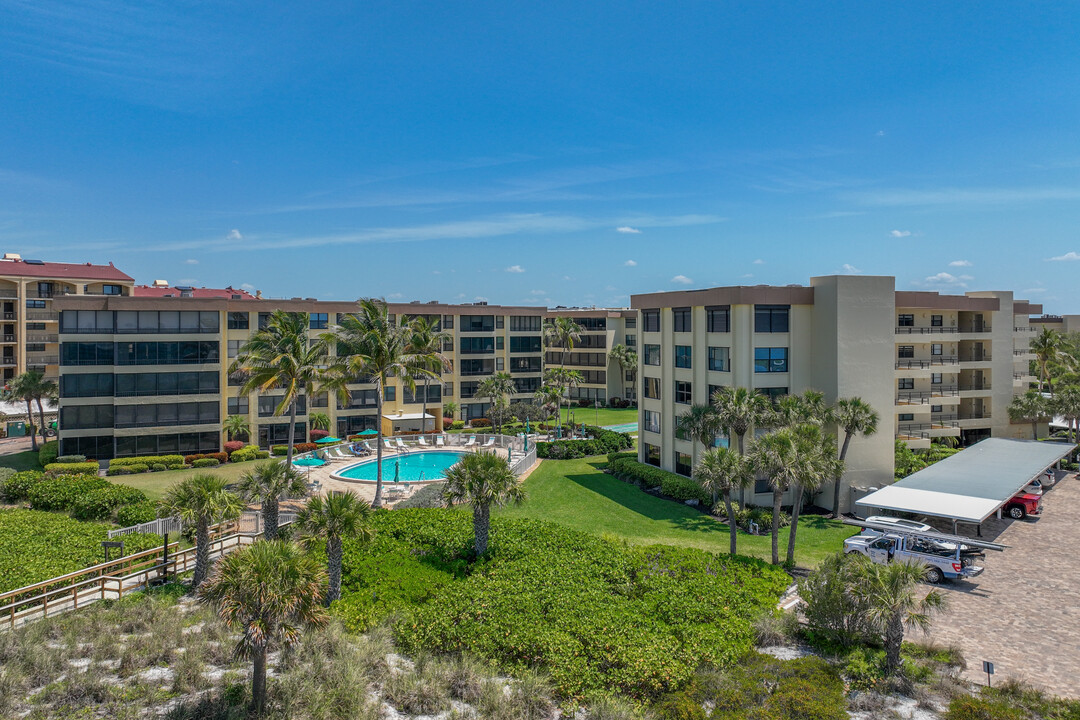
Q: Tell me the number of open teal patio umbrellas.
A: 3